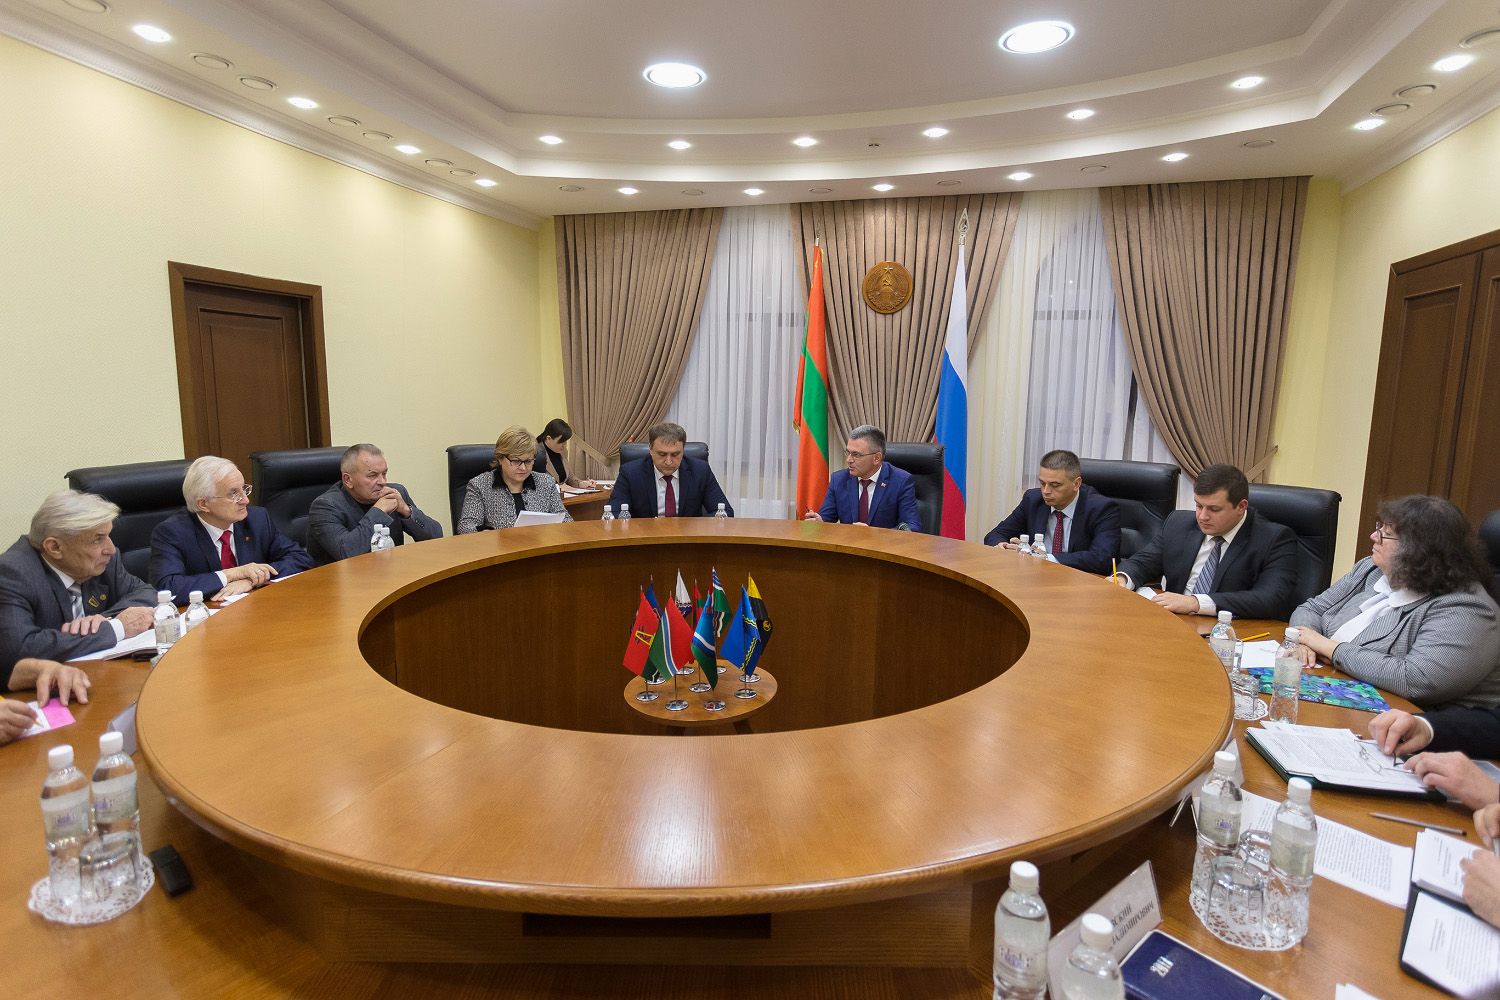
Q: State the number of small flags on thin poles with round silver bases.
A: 9